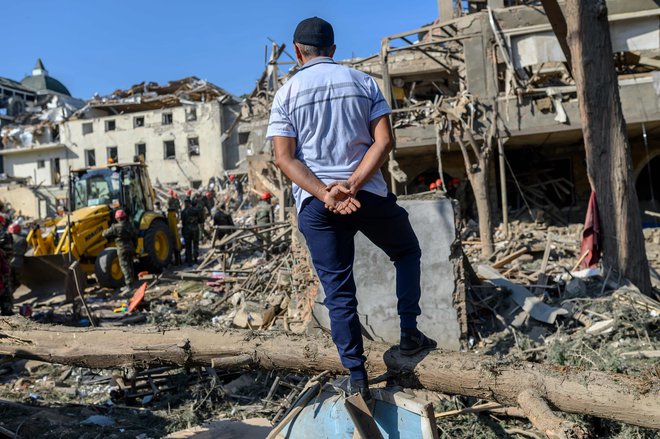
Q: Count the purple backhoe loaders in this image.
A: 0